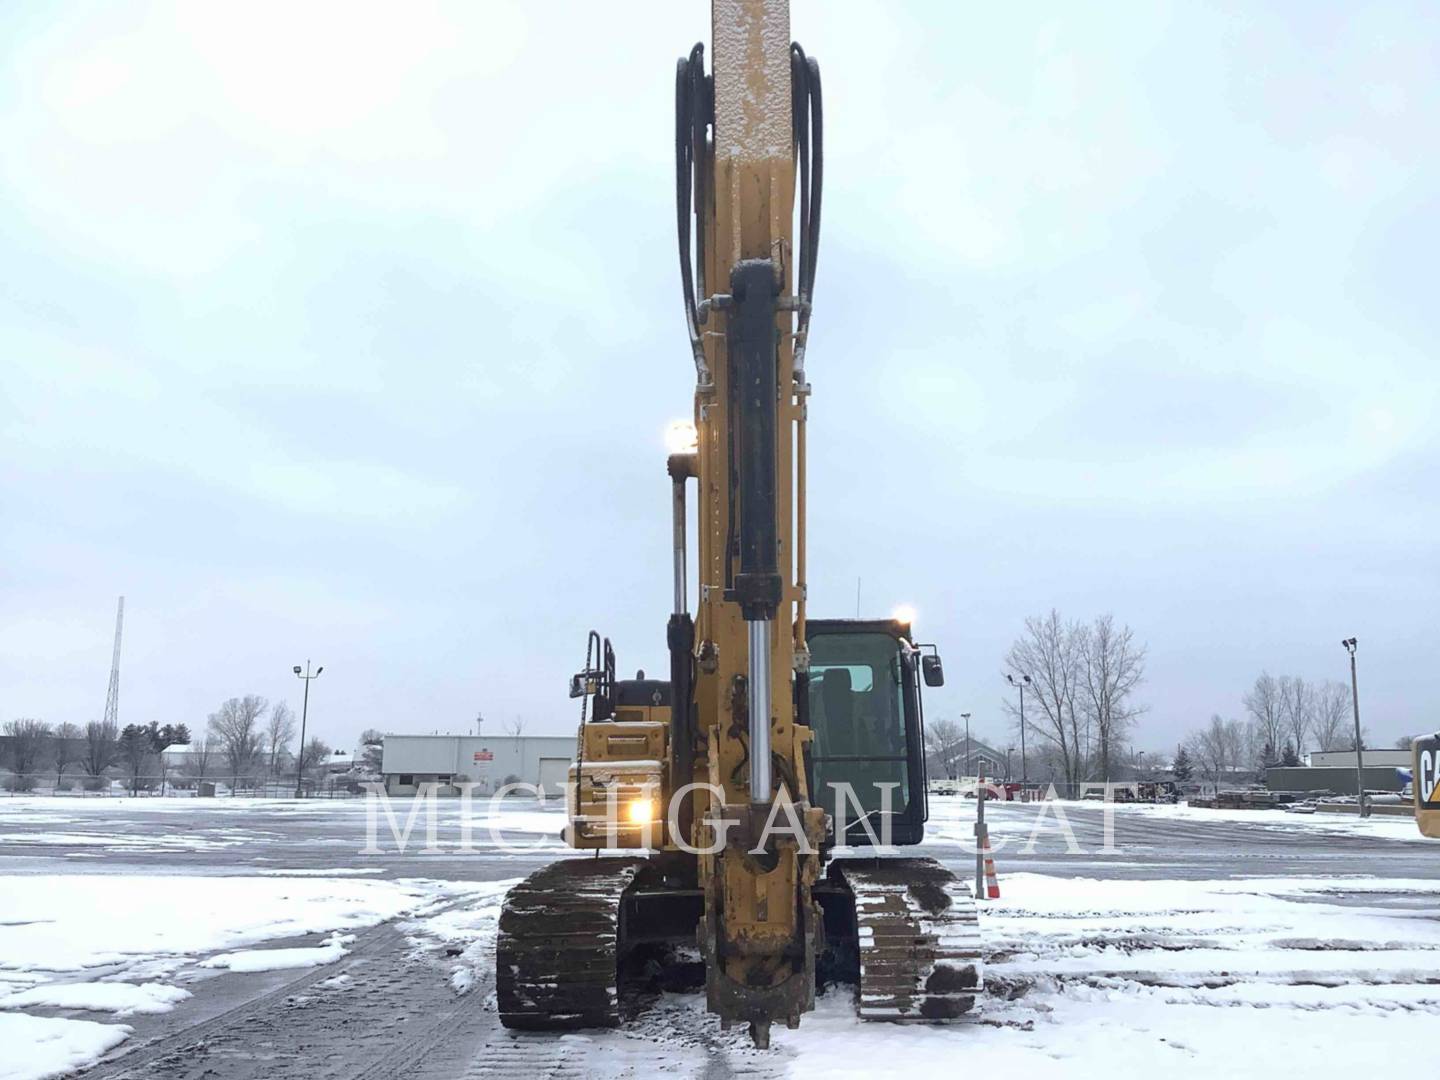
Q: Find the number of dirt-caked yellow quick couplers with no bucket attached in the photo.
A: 1